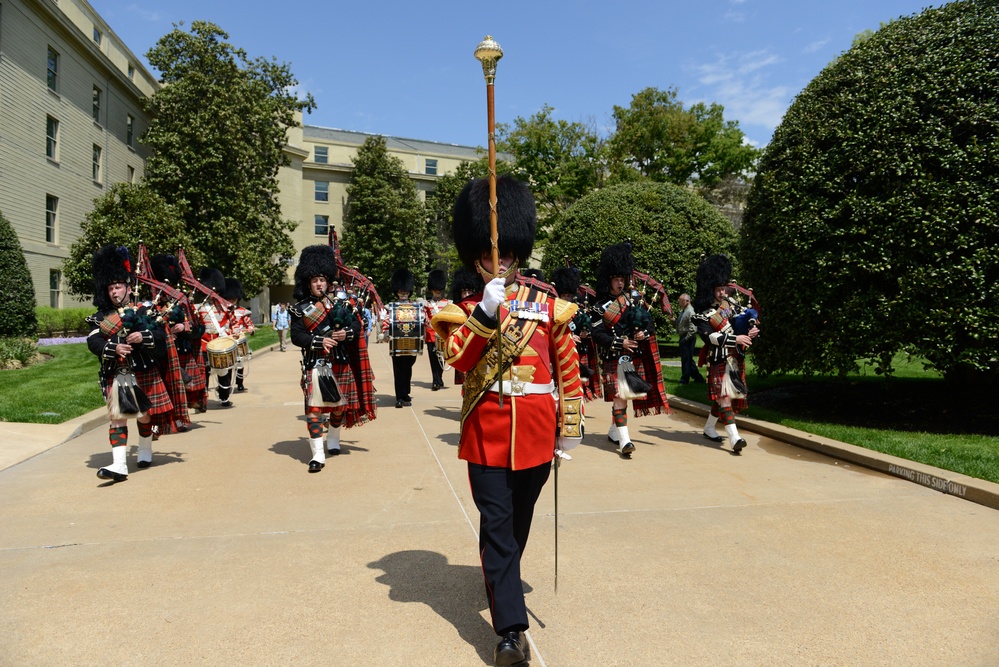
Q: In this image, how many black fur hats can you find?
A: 13